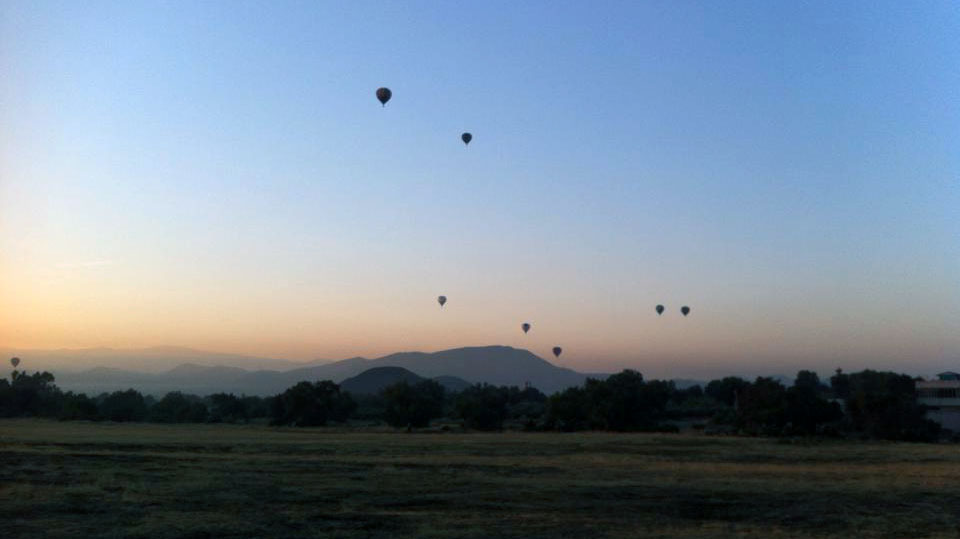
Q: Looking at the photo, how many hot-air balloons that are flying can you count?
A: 8